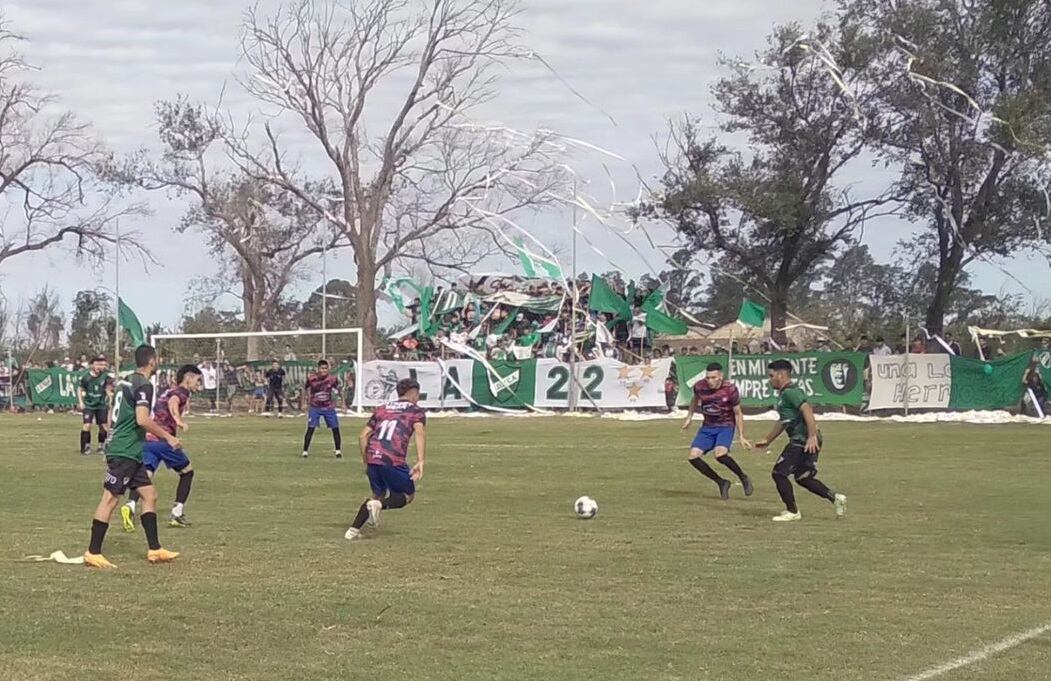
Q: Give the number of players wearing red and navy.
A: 4